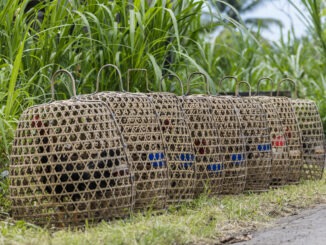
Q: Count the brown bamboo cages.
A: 9